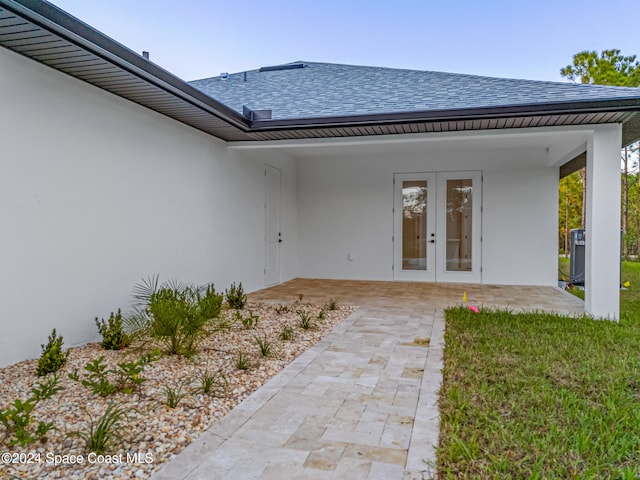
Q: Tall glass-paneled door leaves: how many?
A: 2